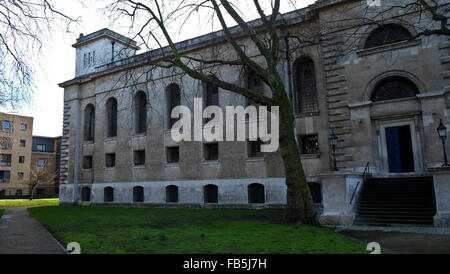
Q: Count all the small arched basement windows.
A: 7